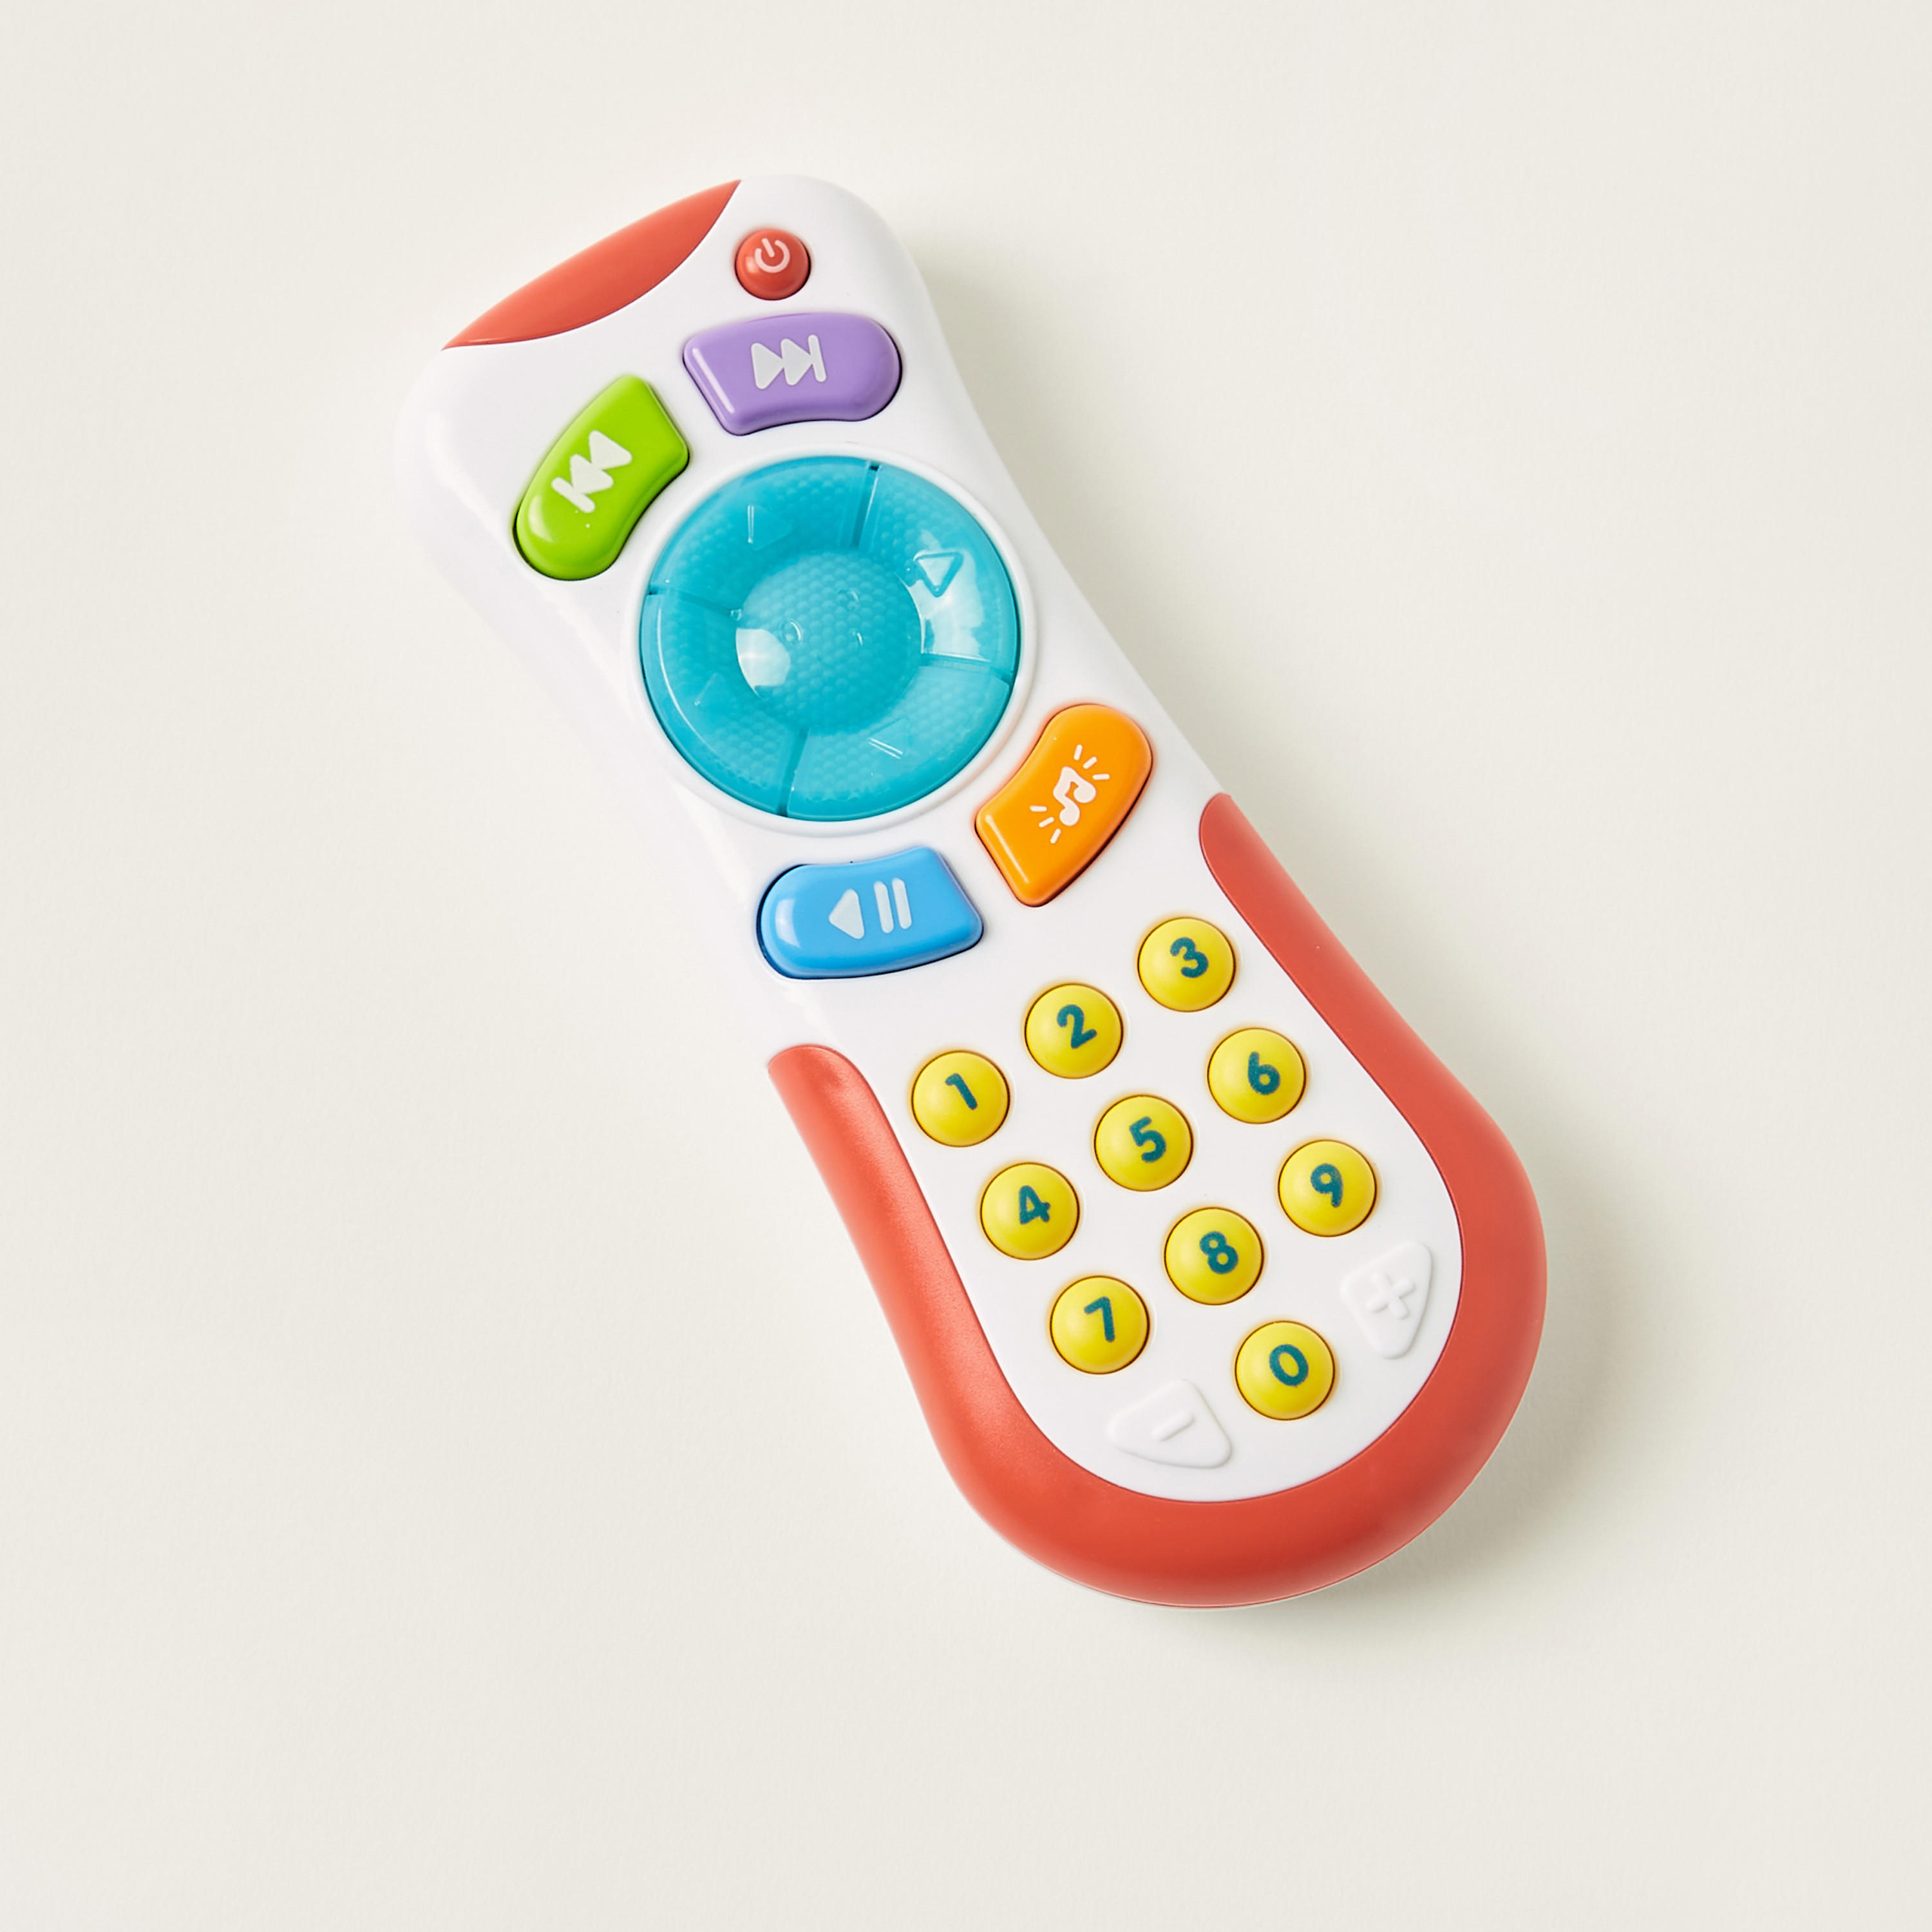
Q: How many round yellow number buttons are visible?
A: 10